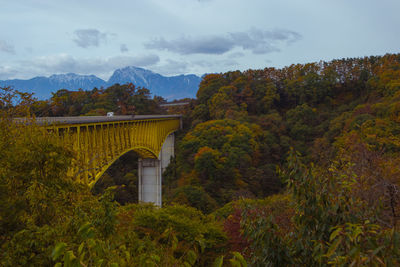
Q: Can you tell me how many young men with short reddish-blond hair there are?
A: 0